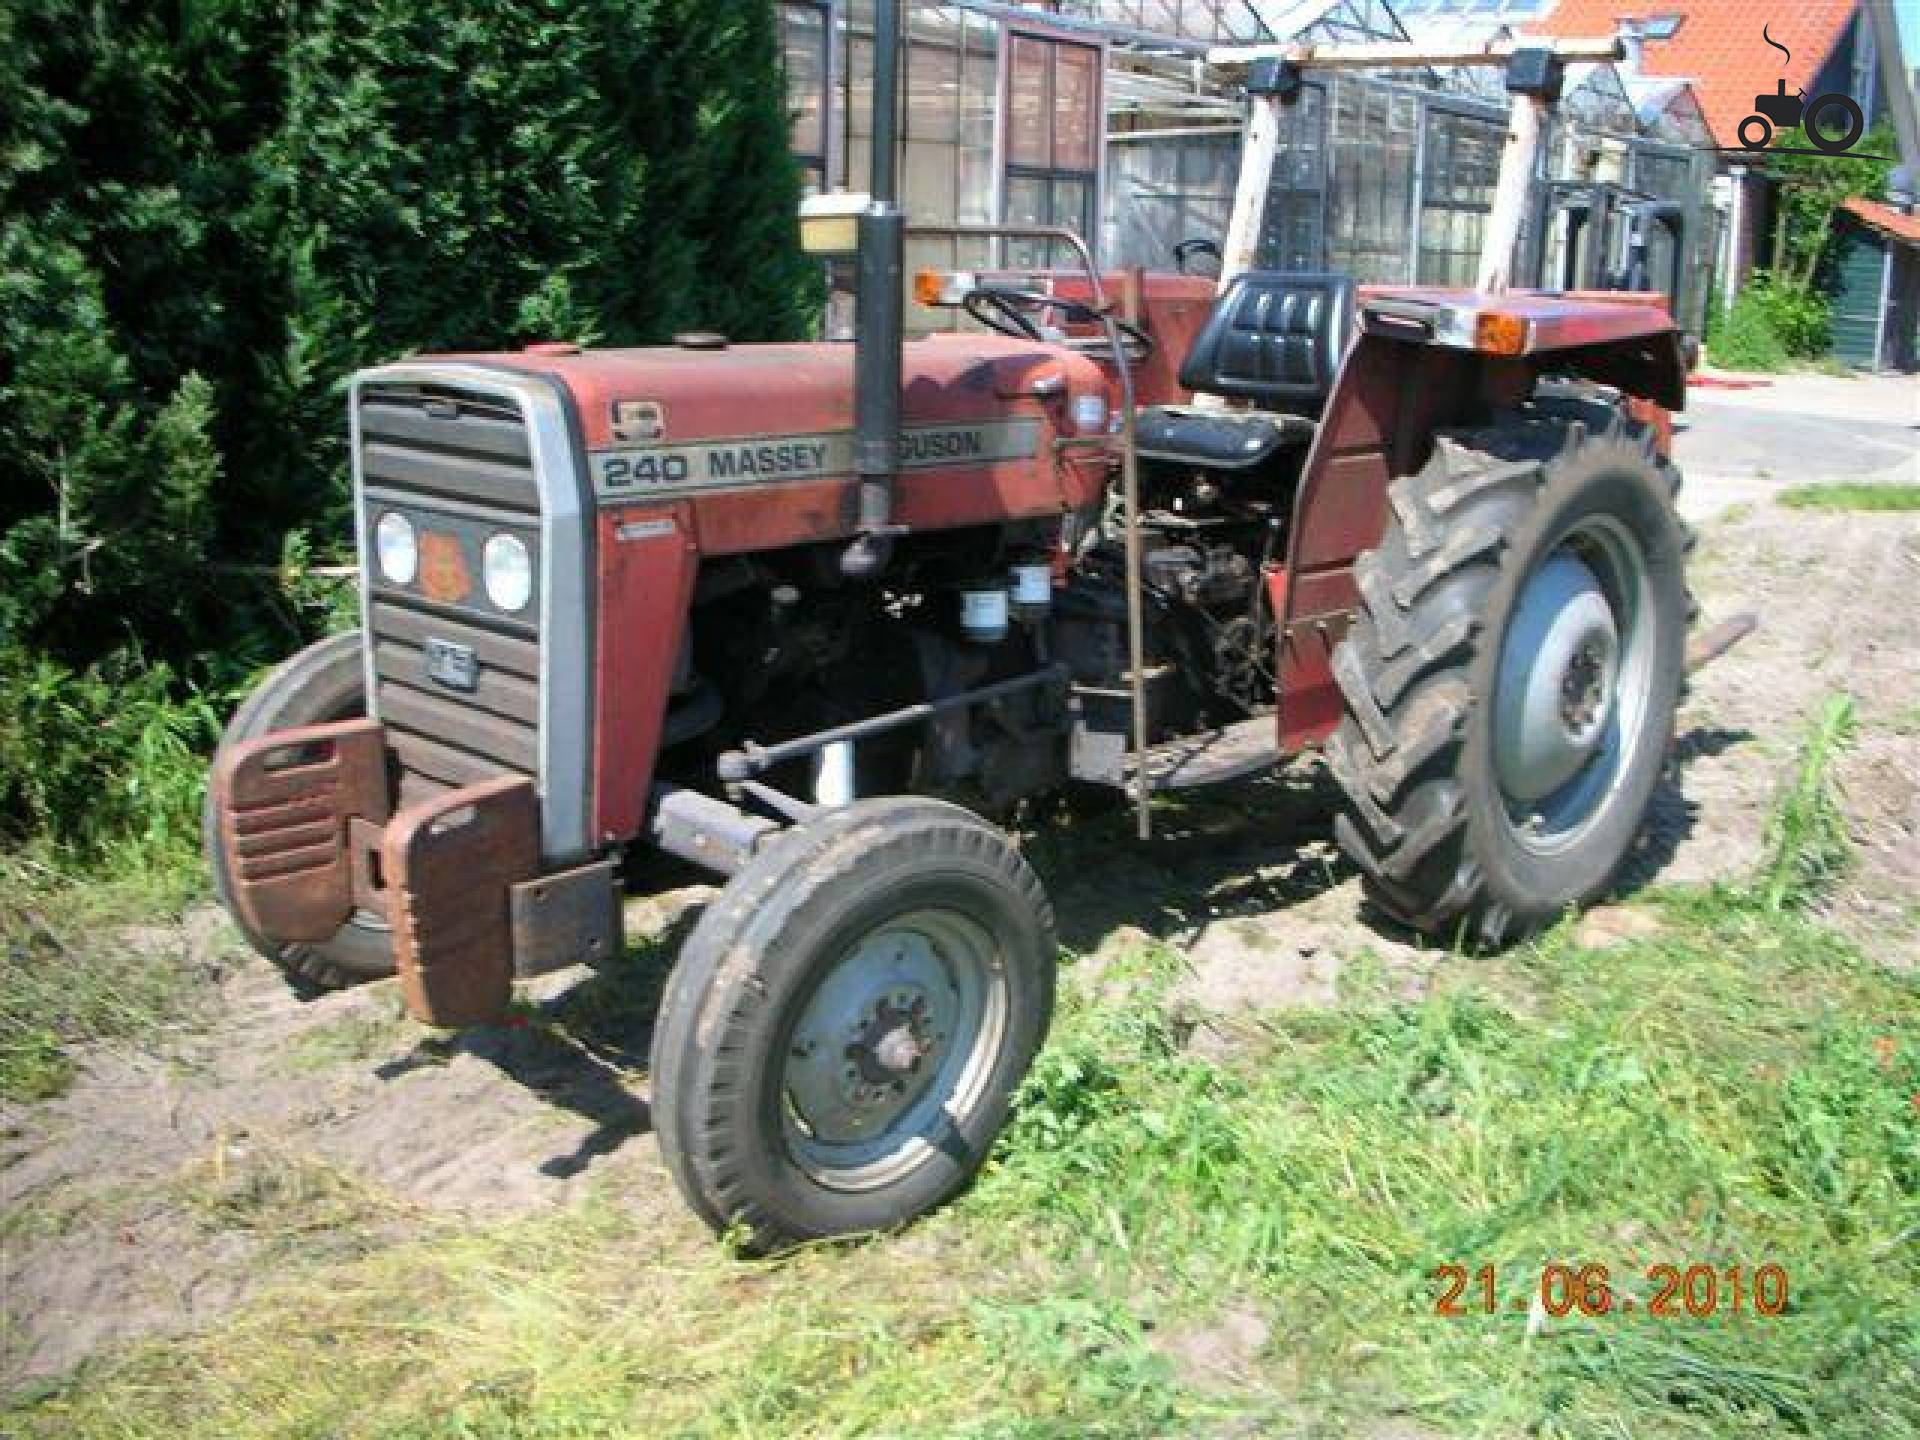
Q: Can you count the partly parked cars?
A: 0